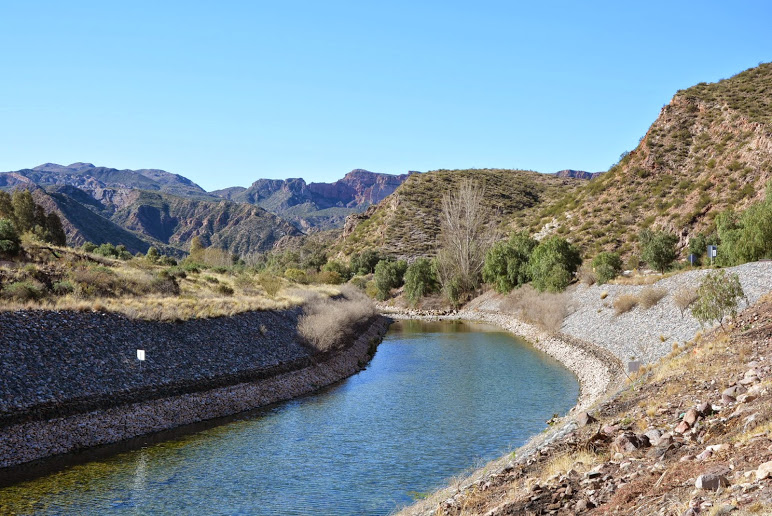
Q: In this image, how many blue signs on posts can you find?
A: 2